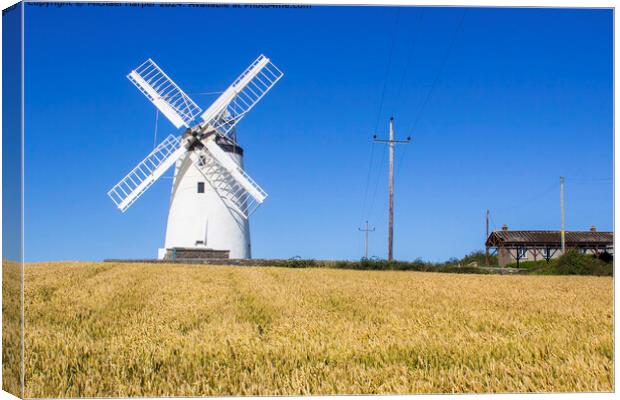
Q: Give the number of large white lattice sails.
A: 4